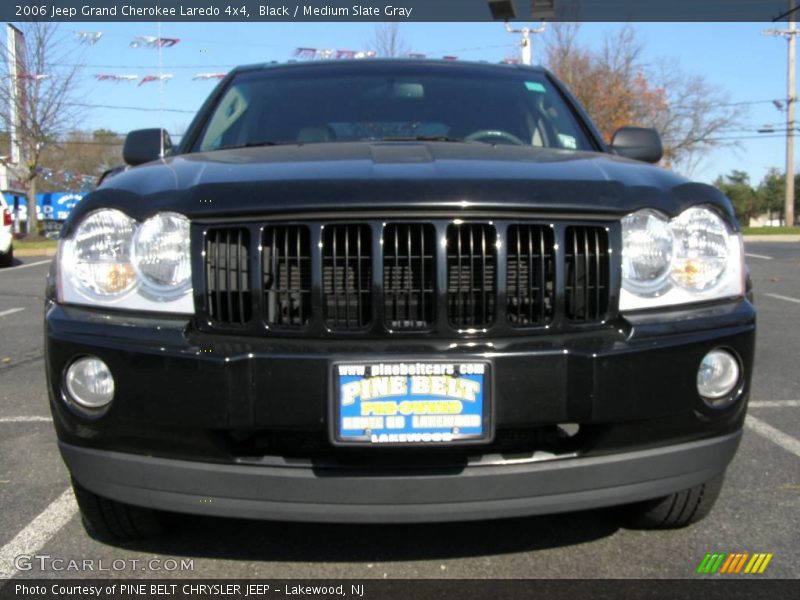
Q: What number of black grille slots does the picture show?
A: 7